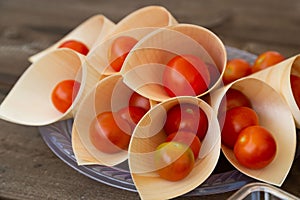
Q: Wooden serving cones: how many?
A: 8